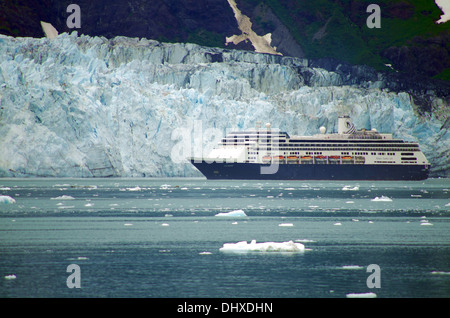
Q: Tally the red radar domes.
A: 0